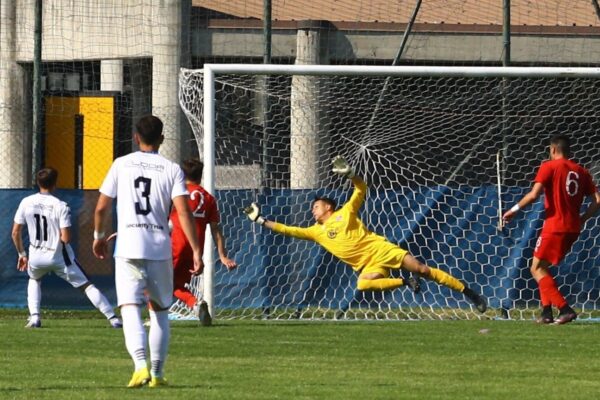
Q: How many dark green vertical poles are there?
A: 3